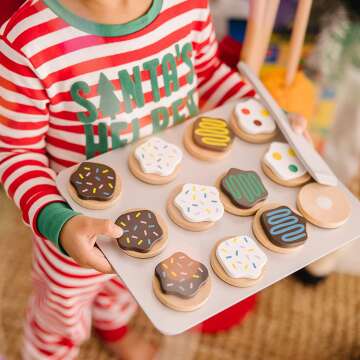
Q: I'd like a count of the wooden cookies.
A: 12